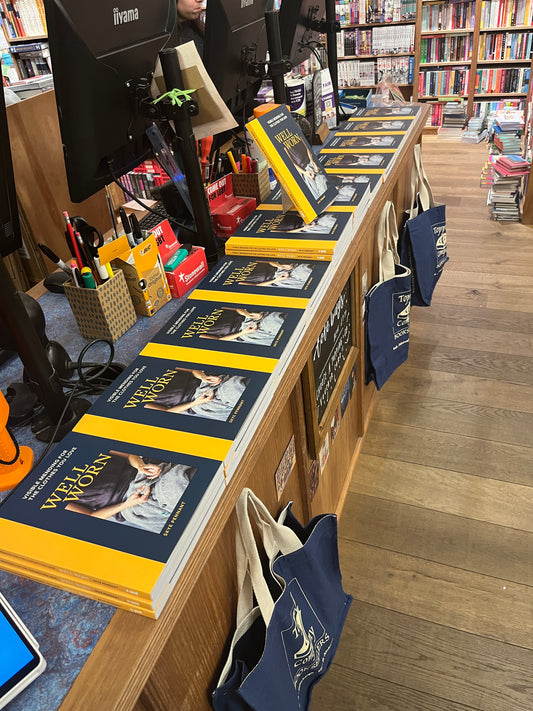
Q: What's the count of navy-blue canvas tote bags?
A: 3